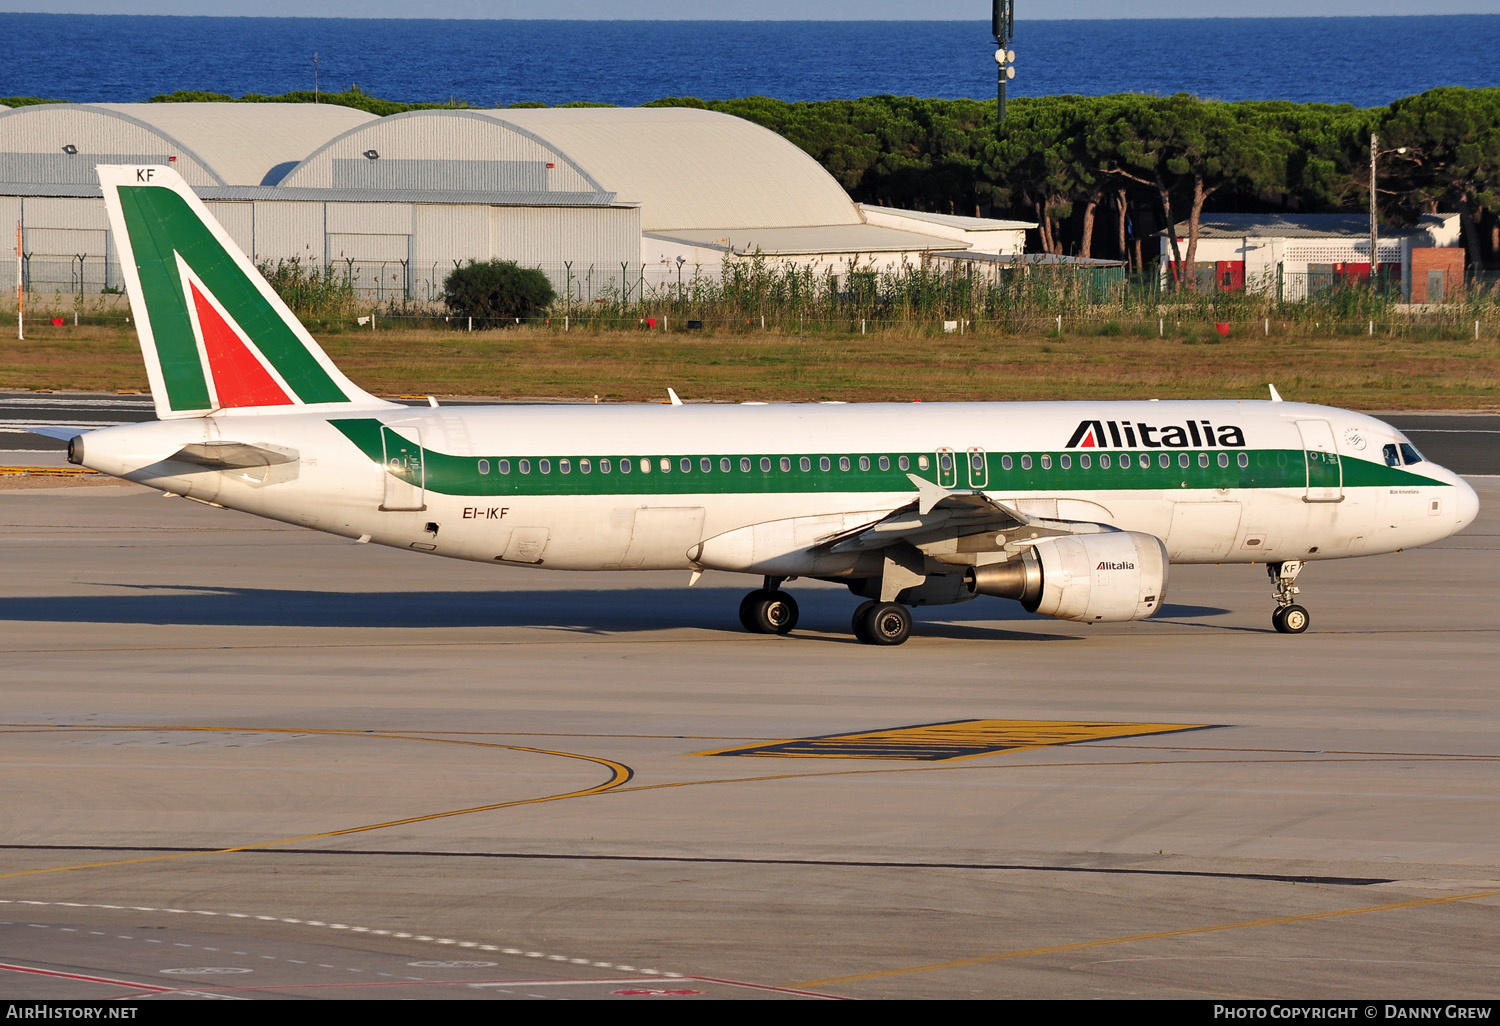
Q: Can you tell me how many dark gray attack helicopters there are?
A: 0